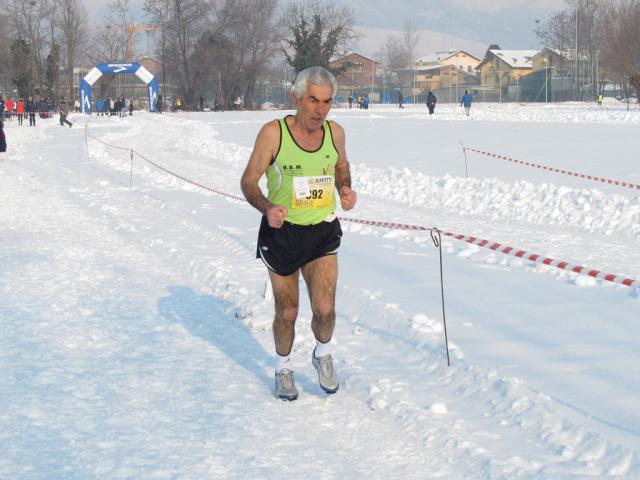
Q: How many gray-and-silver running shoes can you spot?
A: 2